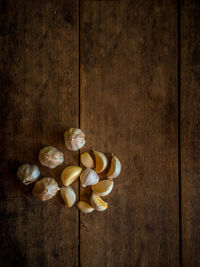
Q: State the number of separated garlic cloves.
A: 9